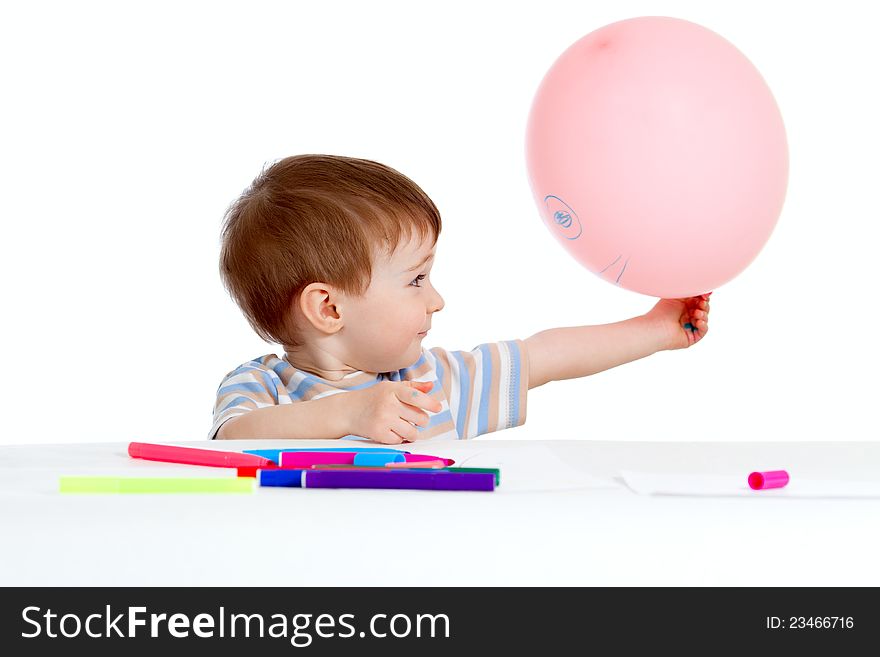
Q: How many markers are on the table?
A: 8